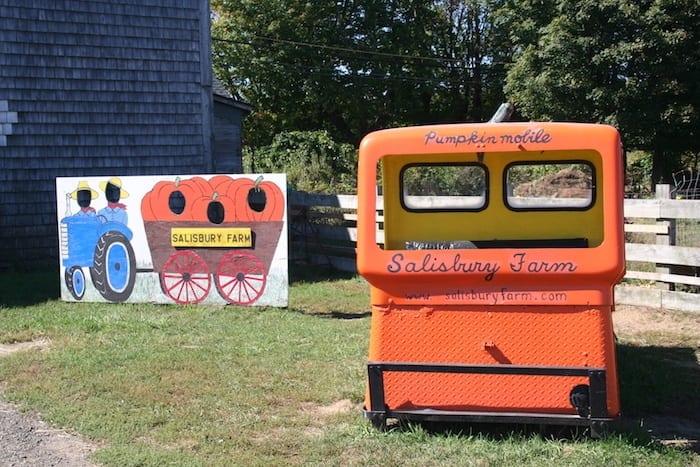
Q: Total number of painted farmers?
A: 2